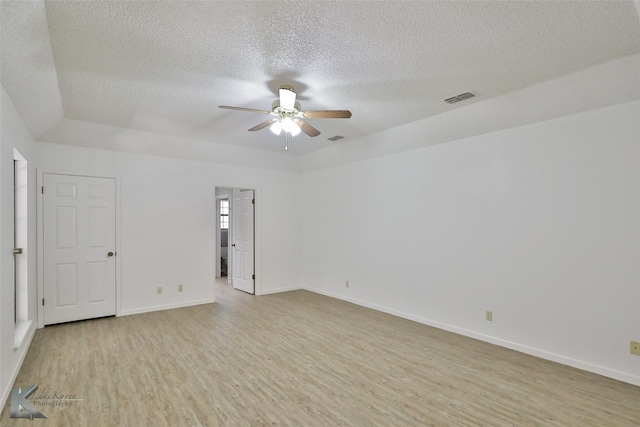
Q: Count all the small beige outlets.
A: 5